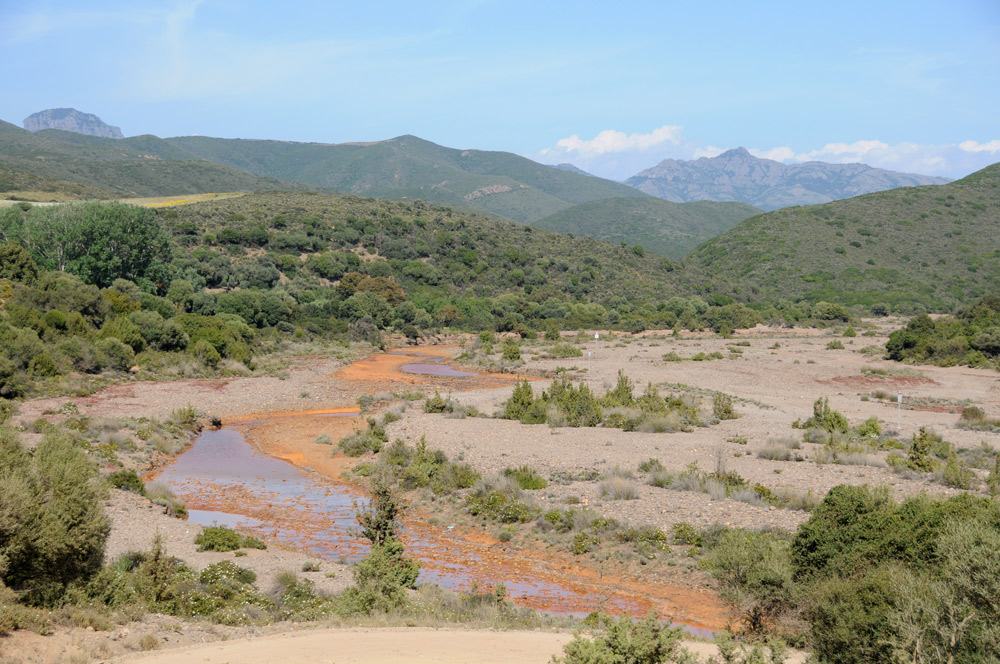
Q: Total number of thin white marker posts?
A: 3